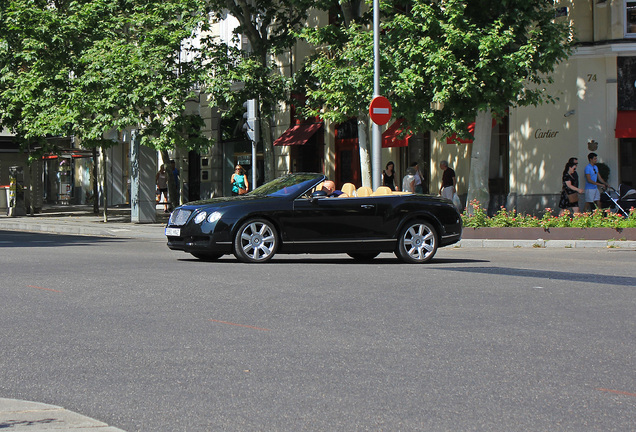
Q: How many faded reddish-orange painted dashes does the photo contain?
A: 3